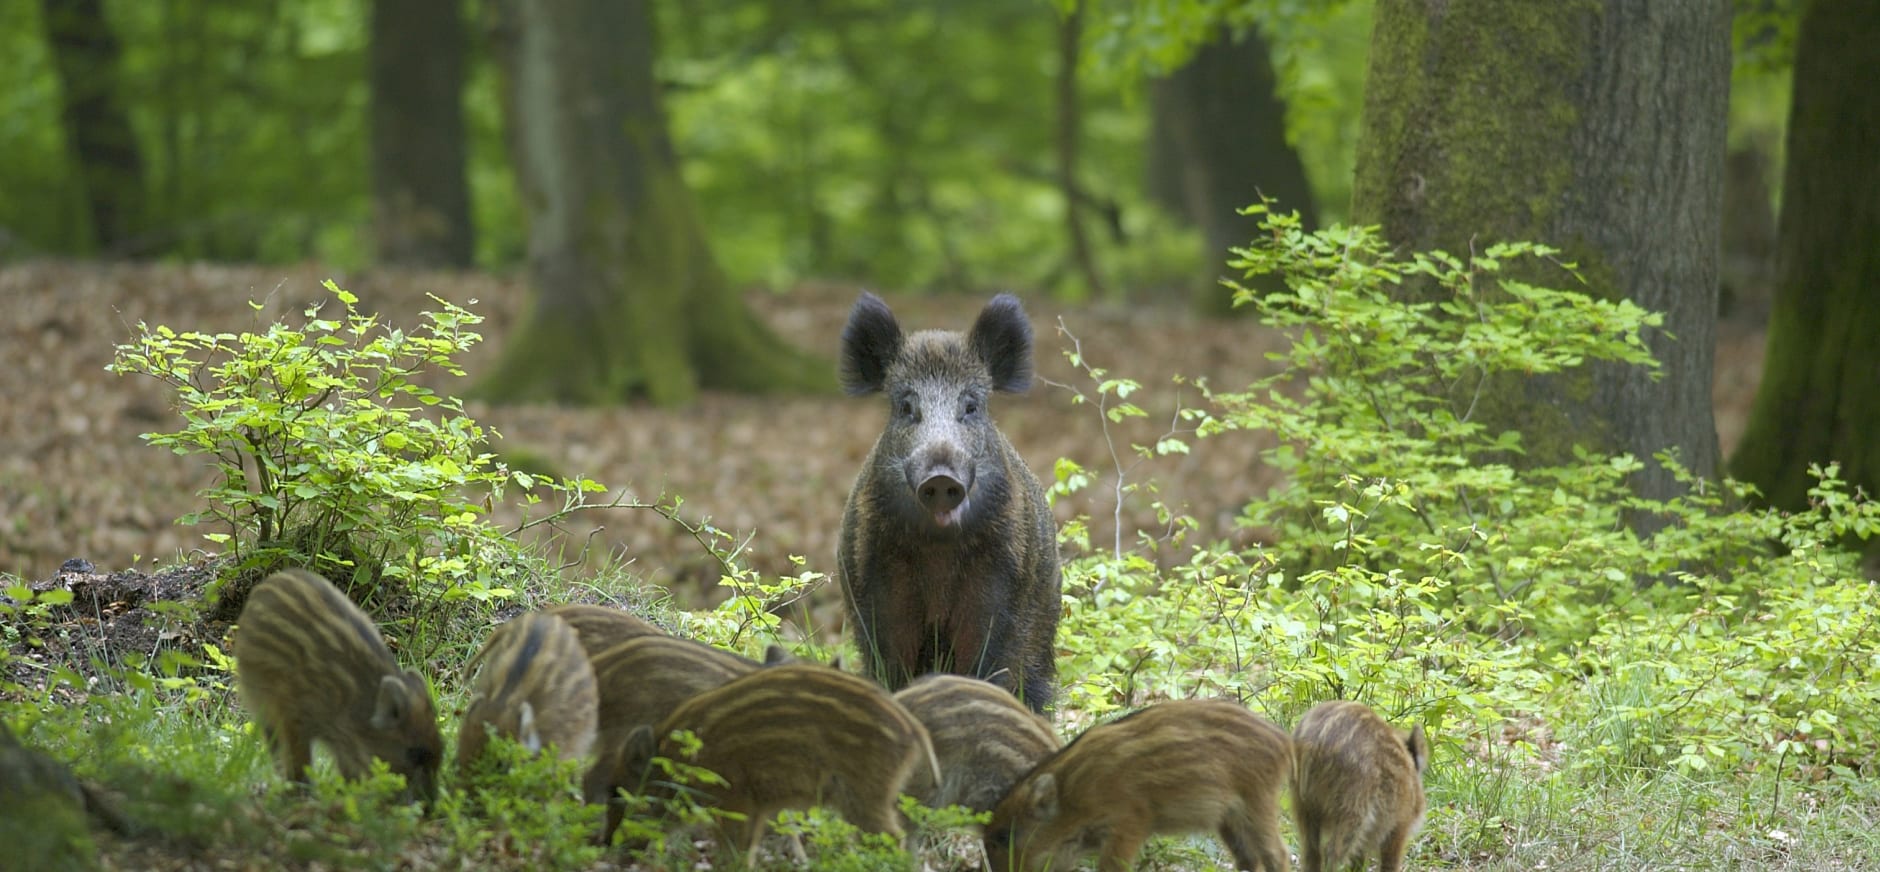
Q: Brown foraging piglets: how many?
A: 8